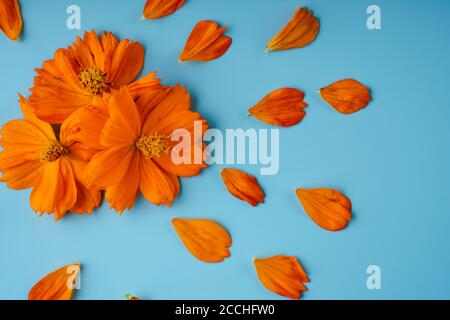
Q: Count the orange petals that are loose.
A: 11